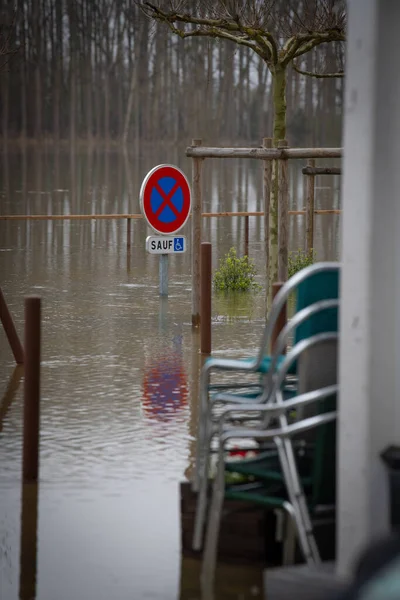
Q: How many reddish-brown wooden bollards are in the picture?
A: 4